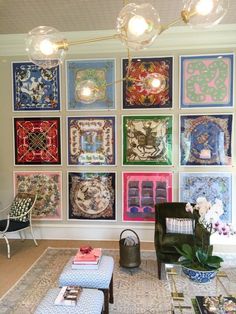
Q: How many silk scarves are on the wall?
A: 12